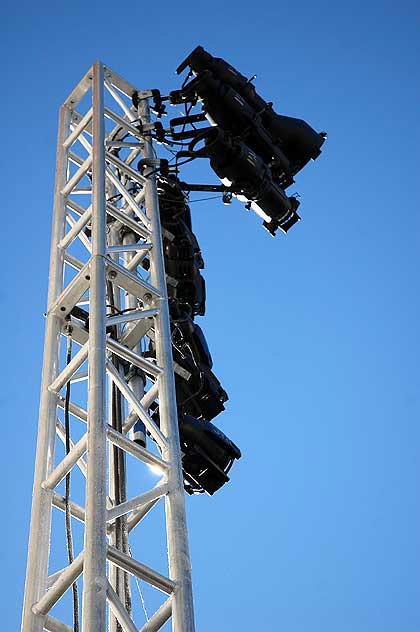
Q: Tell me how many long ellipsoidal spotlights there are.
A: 3